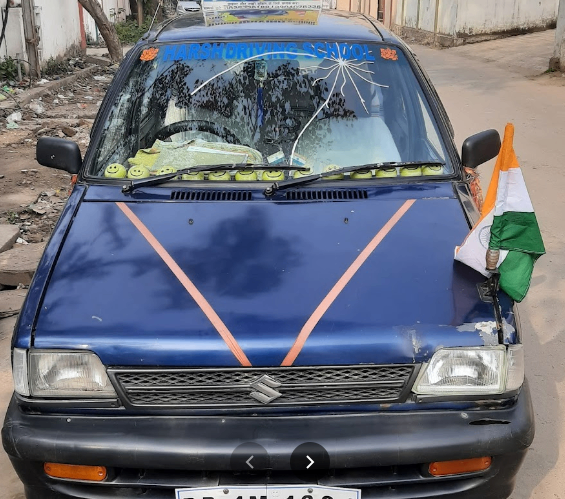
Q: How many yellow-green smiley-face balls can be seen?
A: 13